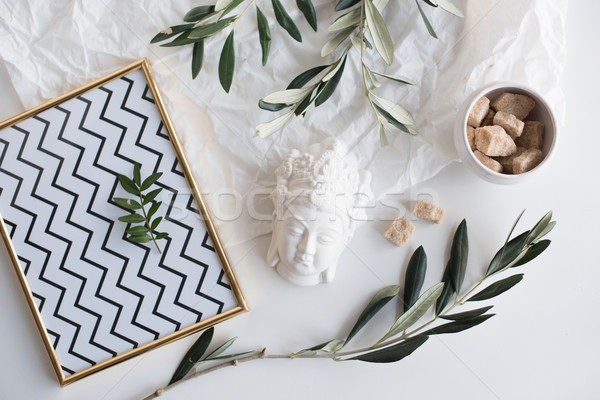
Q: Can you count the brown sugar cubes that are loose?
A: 2